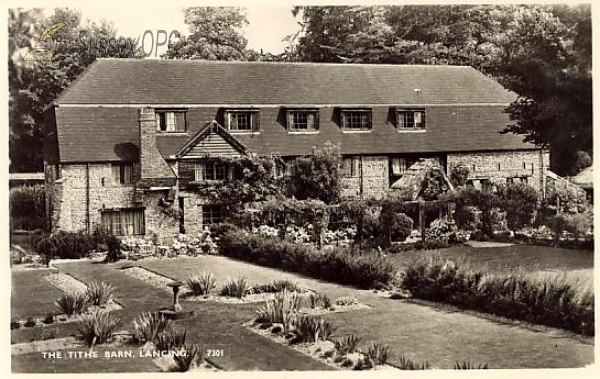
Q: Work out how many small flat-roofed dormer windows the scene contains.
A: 5